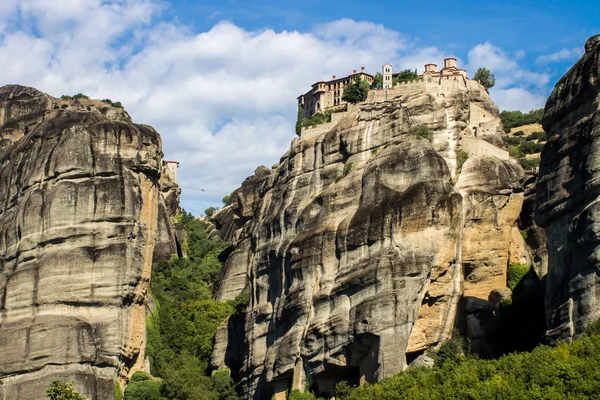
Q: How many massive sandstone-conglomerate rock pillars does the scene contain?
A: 3